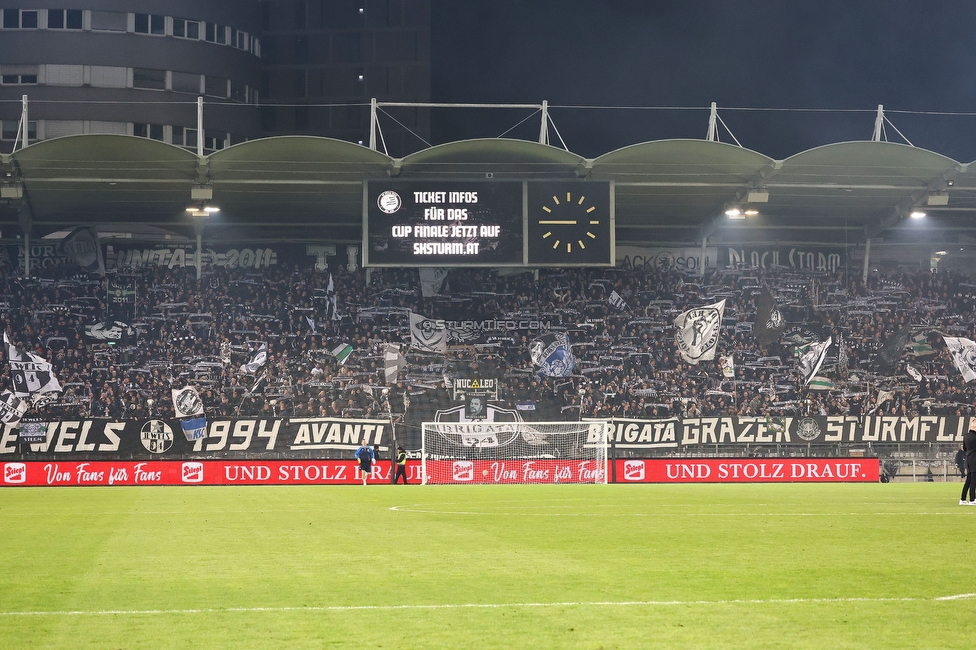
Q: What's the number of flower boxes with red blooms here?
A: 0